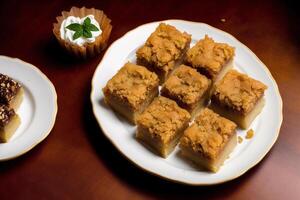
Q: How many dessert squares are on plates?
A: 9